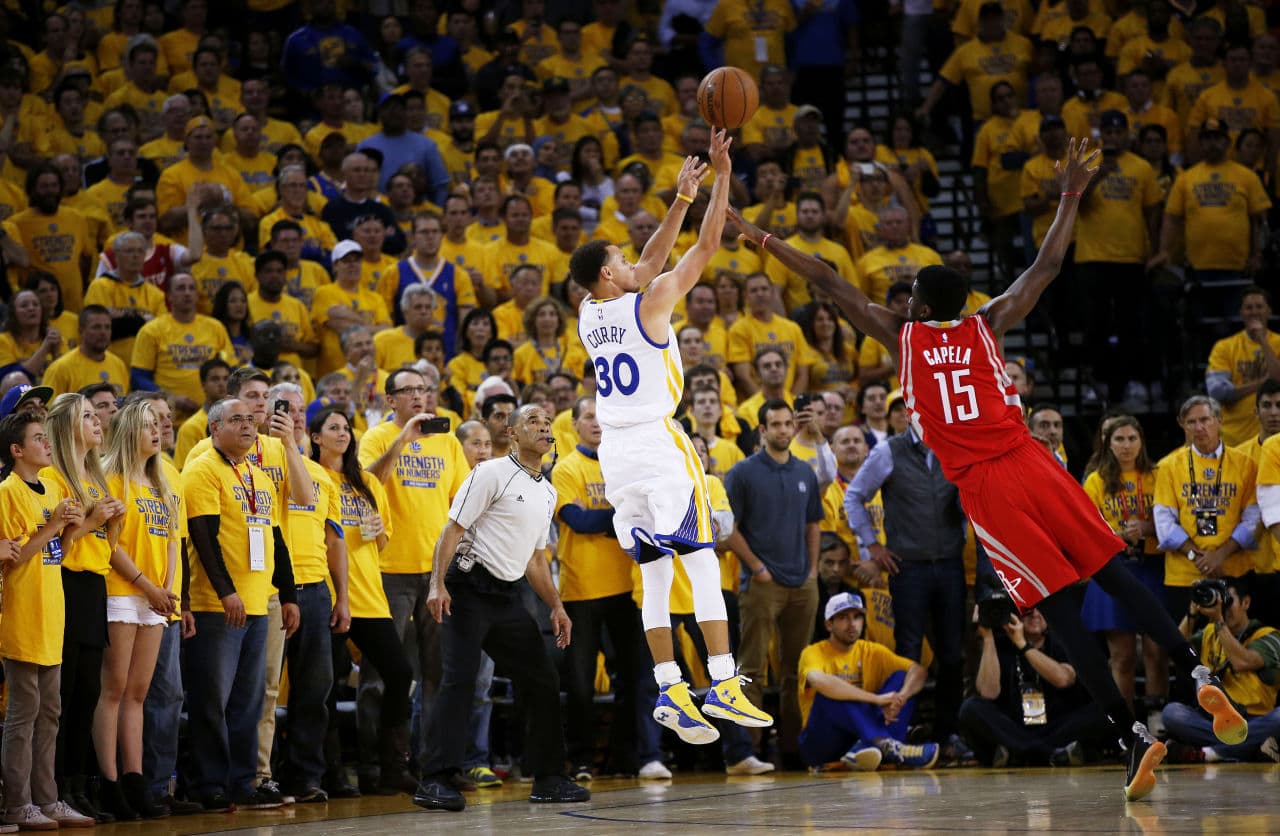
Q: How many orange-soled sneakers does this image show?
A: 2